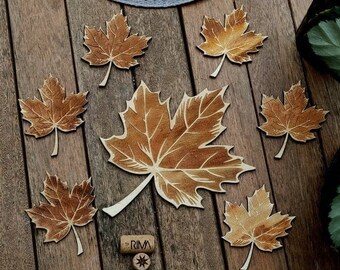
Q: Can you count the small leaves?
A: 6